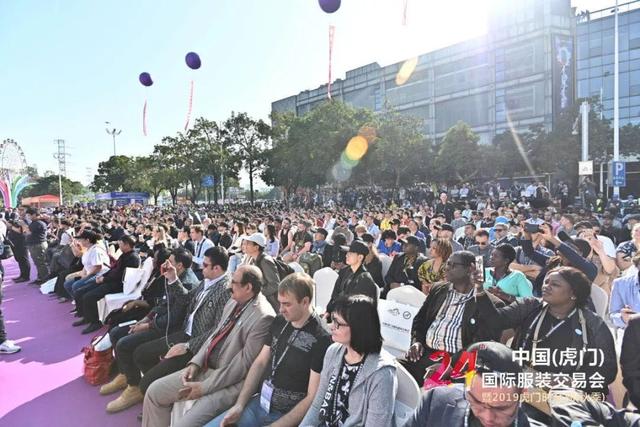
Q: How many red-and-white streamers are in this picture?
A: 4